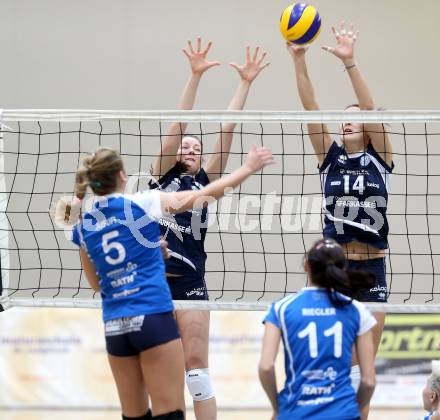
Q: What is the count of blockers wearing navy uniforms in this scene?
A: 2